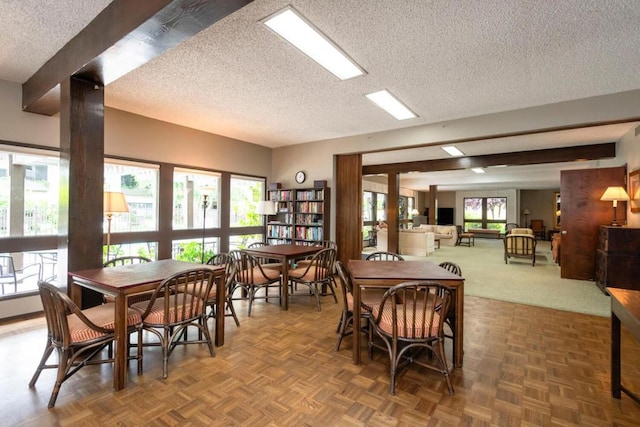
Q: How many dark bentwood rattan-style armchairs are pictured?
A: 12